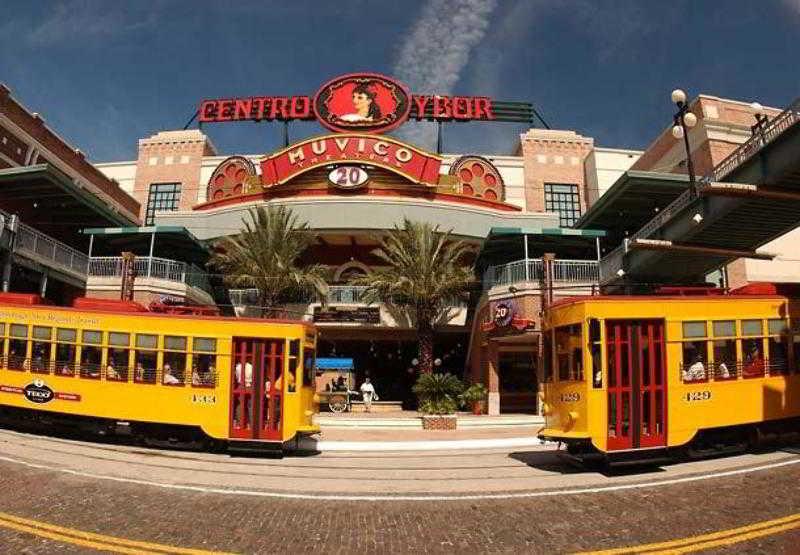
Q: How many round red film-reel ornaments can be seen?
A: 2